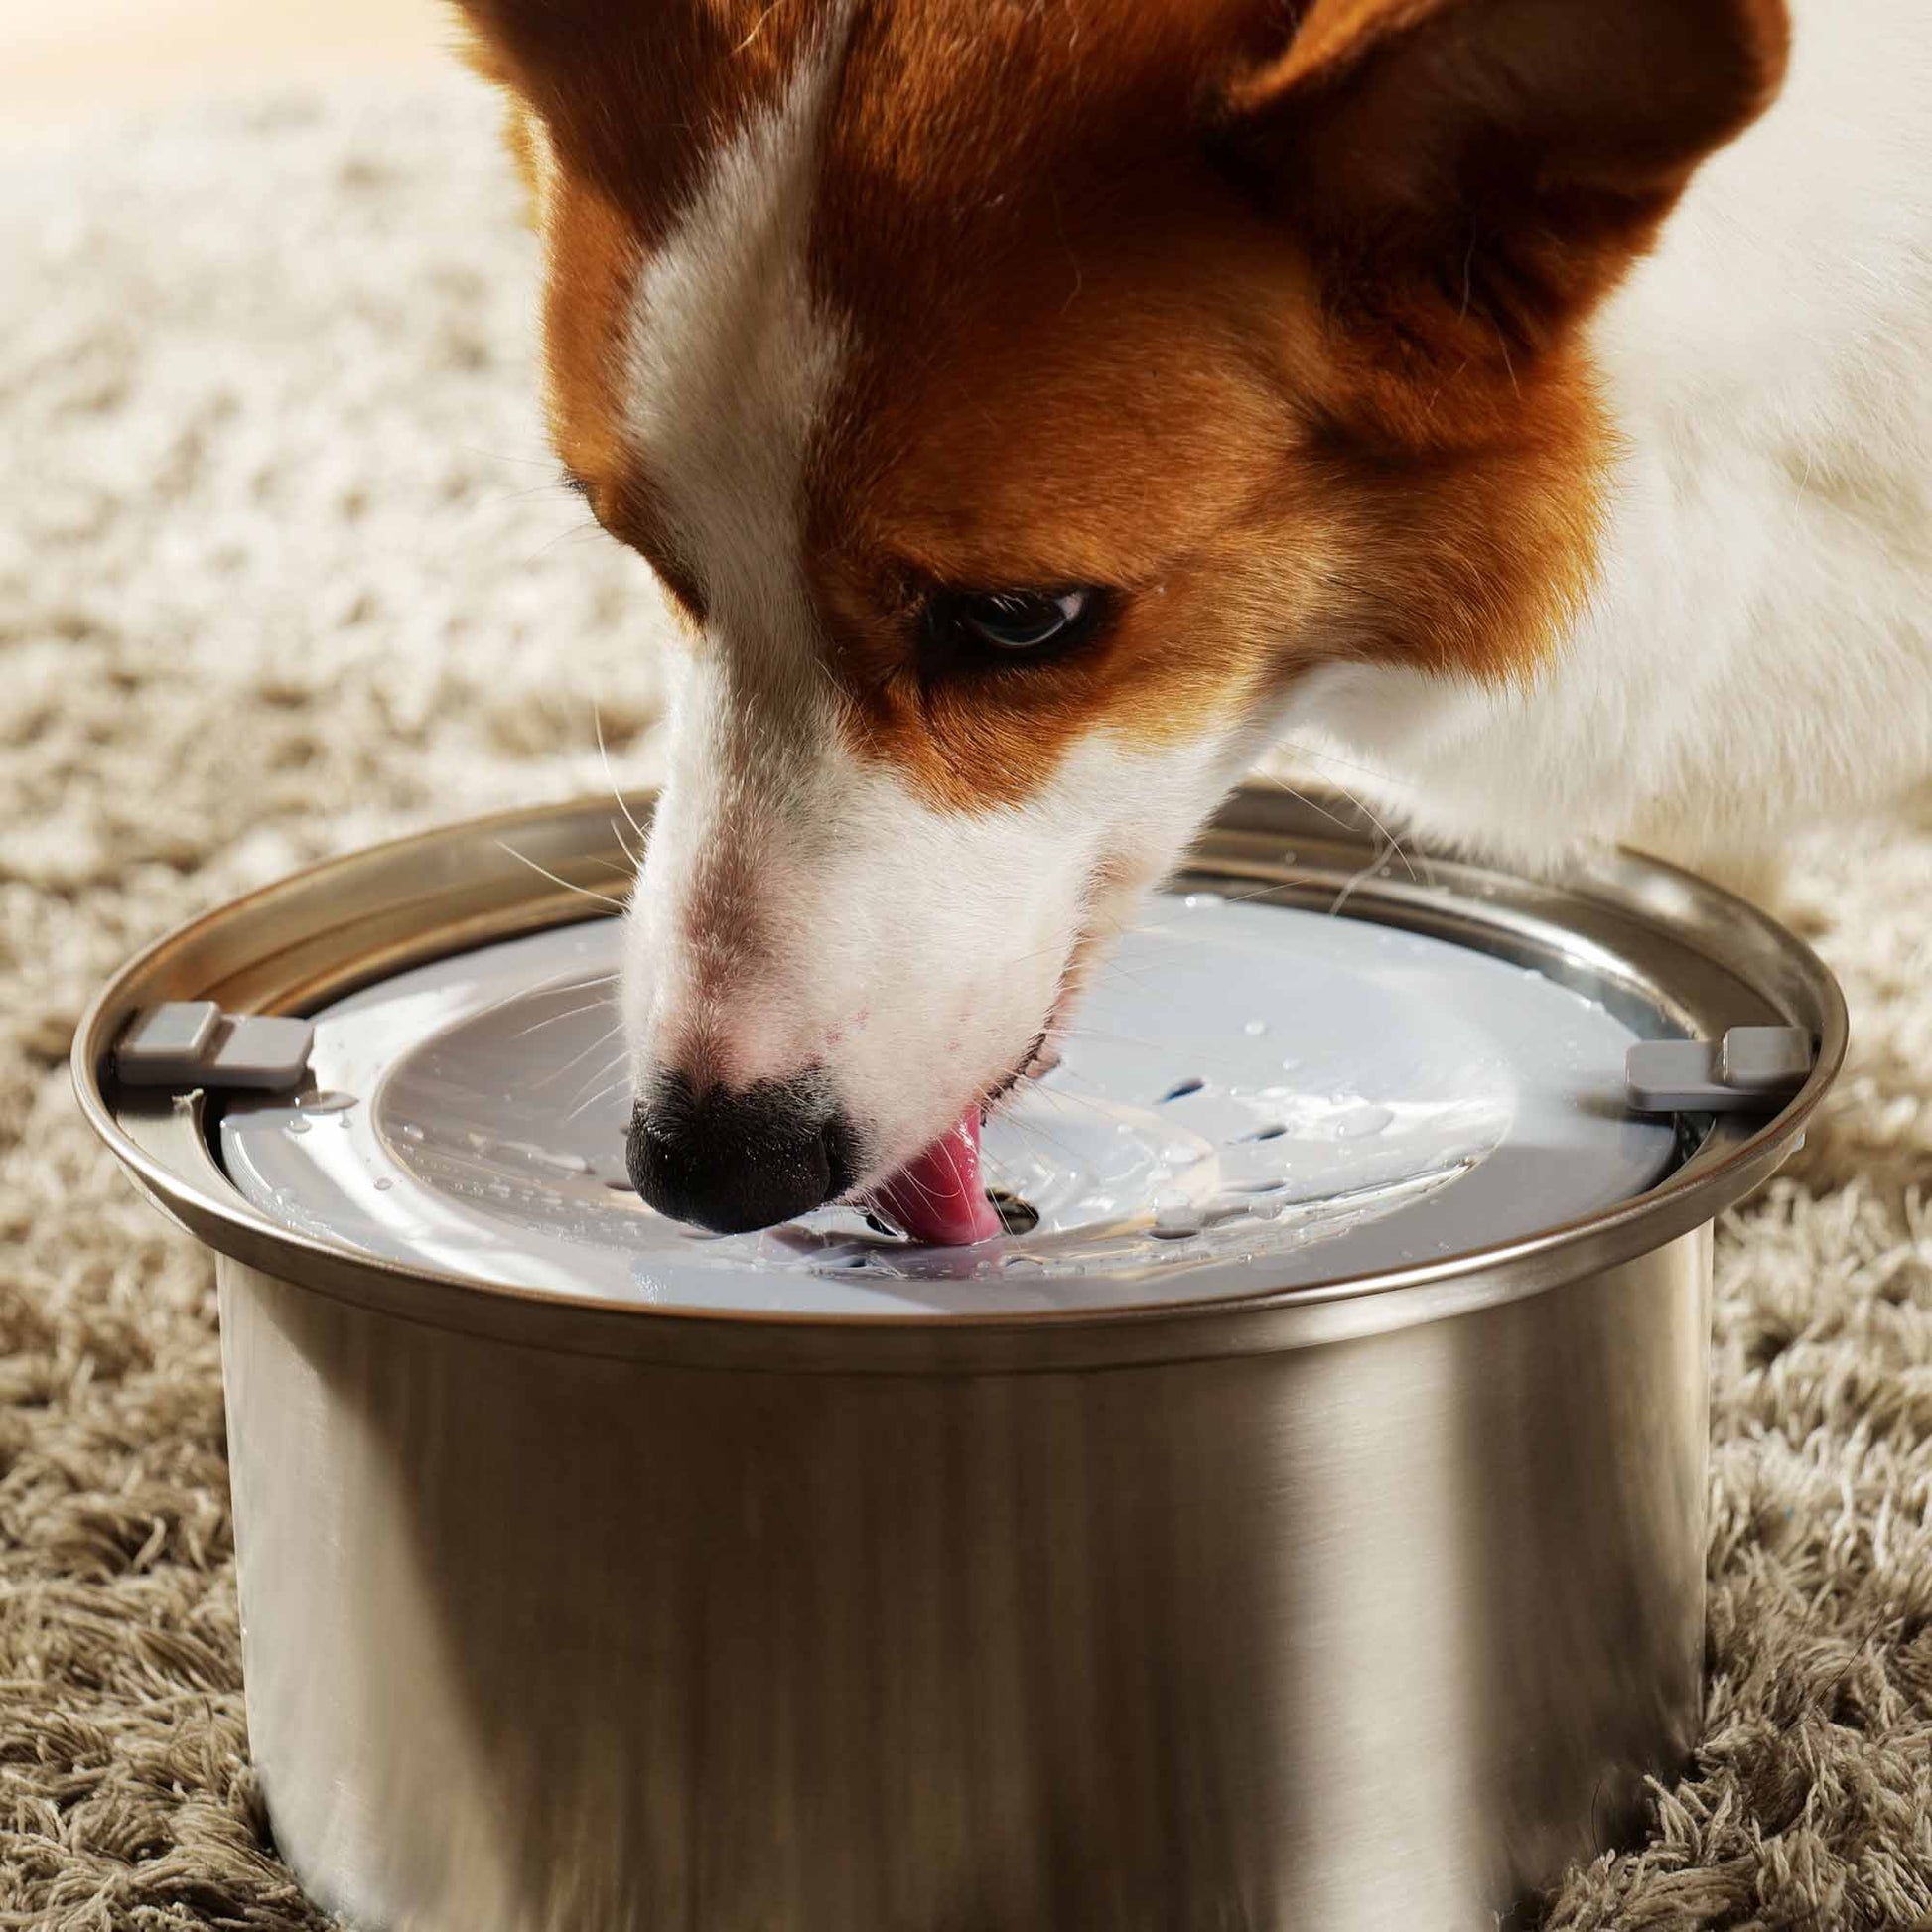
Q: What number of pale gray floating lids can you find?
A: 1